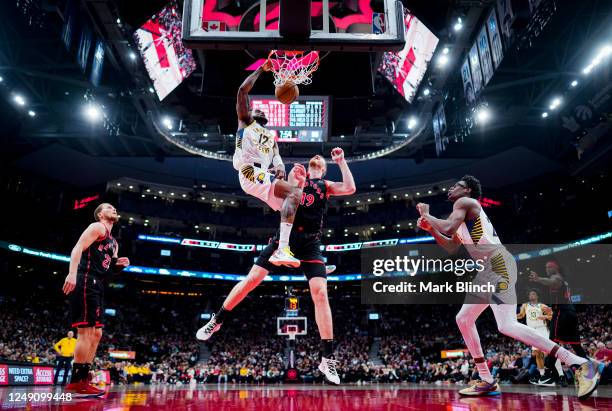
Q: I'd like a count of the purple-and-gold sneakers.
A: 2